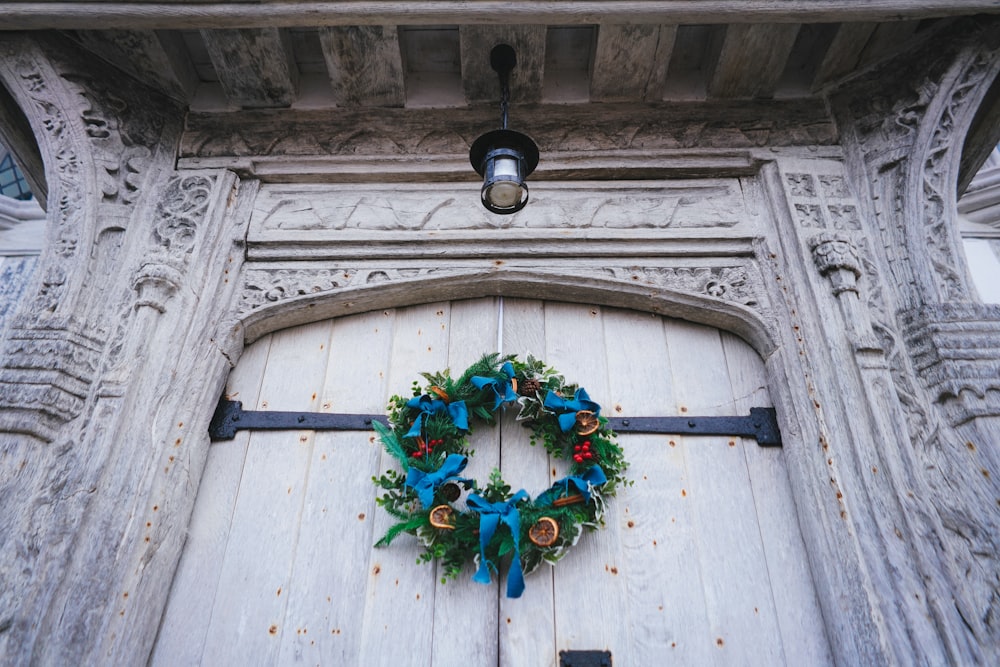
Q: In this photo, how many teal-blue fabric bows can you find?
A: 6